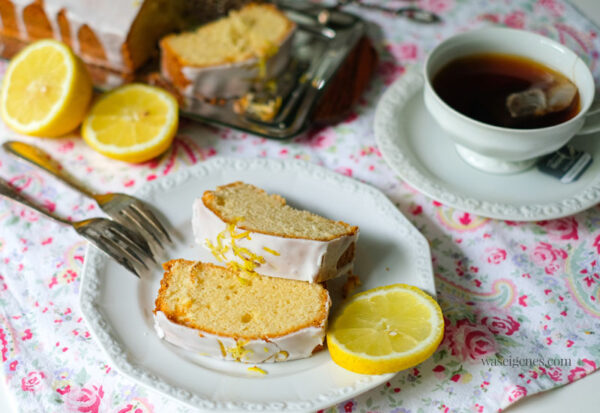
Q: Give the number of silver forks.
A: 2